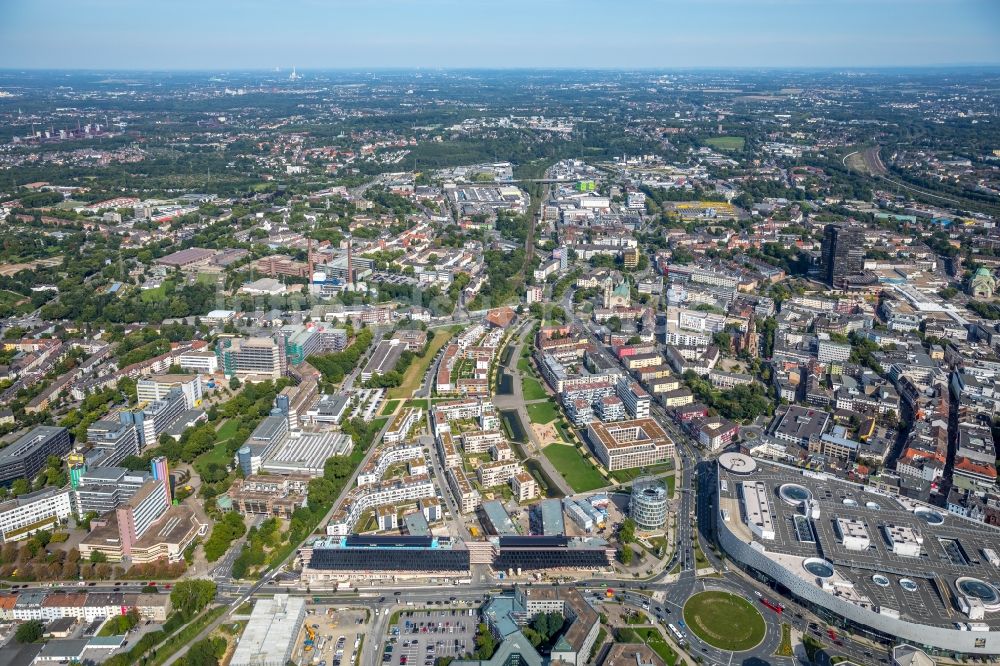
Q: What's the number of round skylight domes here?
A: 8